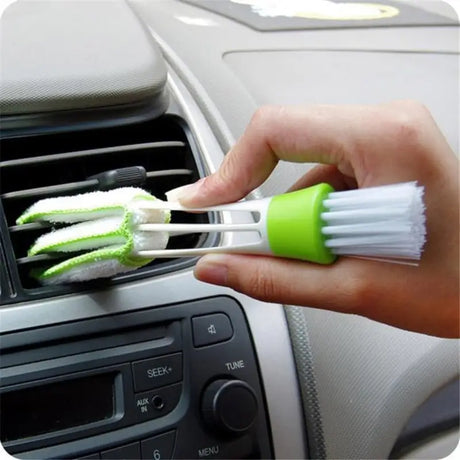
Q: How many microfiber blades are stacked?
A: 3